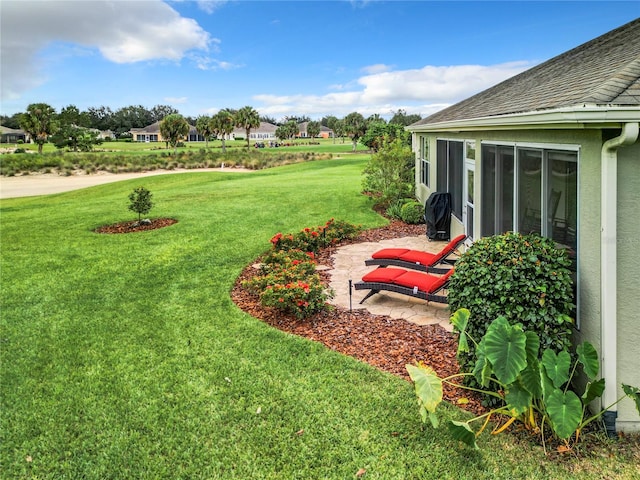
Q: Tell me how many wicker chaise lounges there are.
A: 2